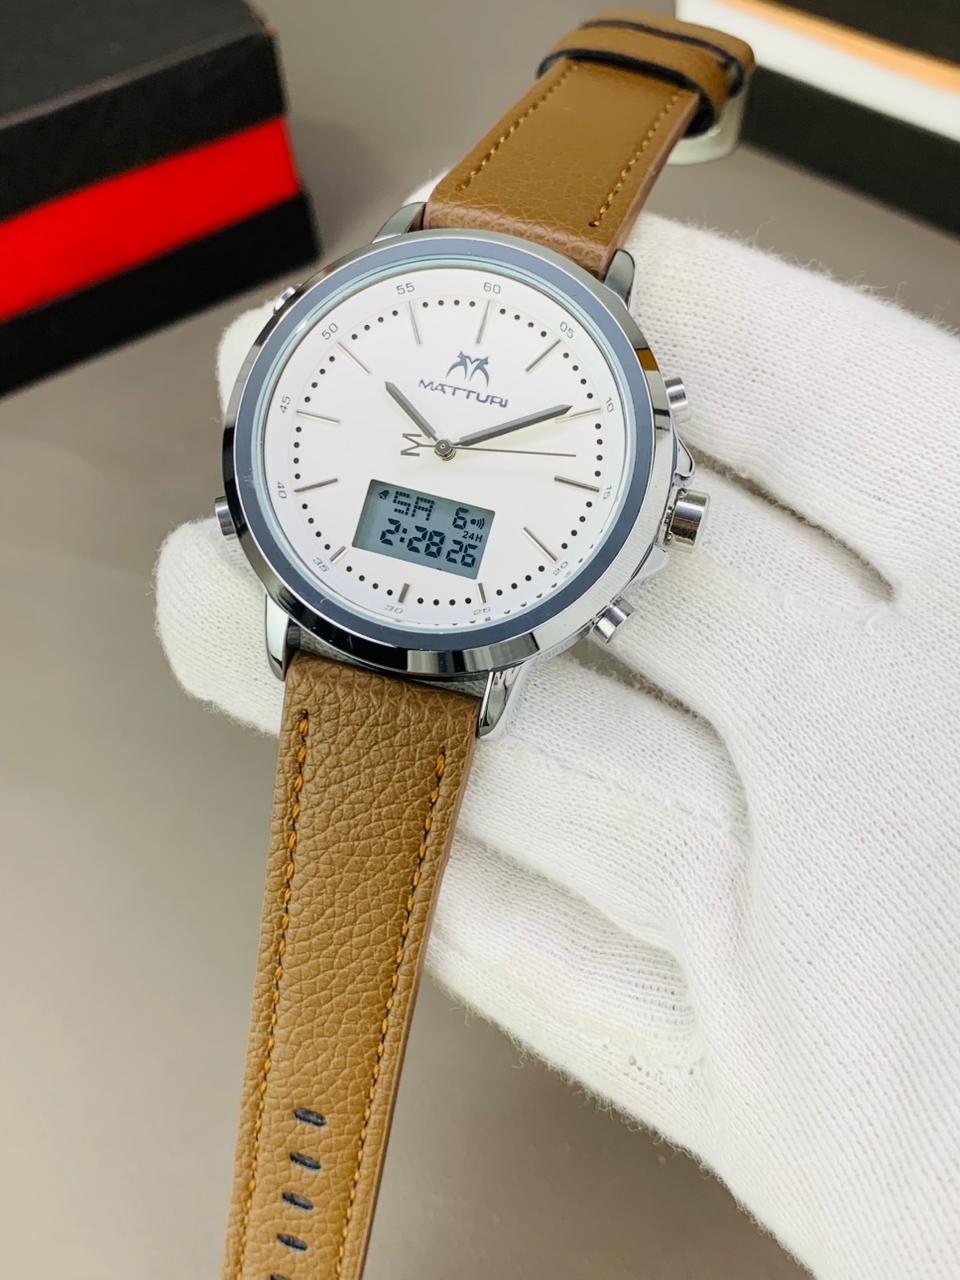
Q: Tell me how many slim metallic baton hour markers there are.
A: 12